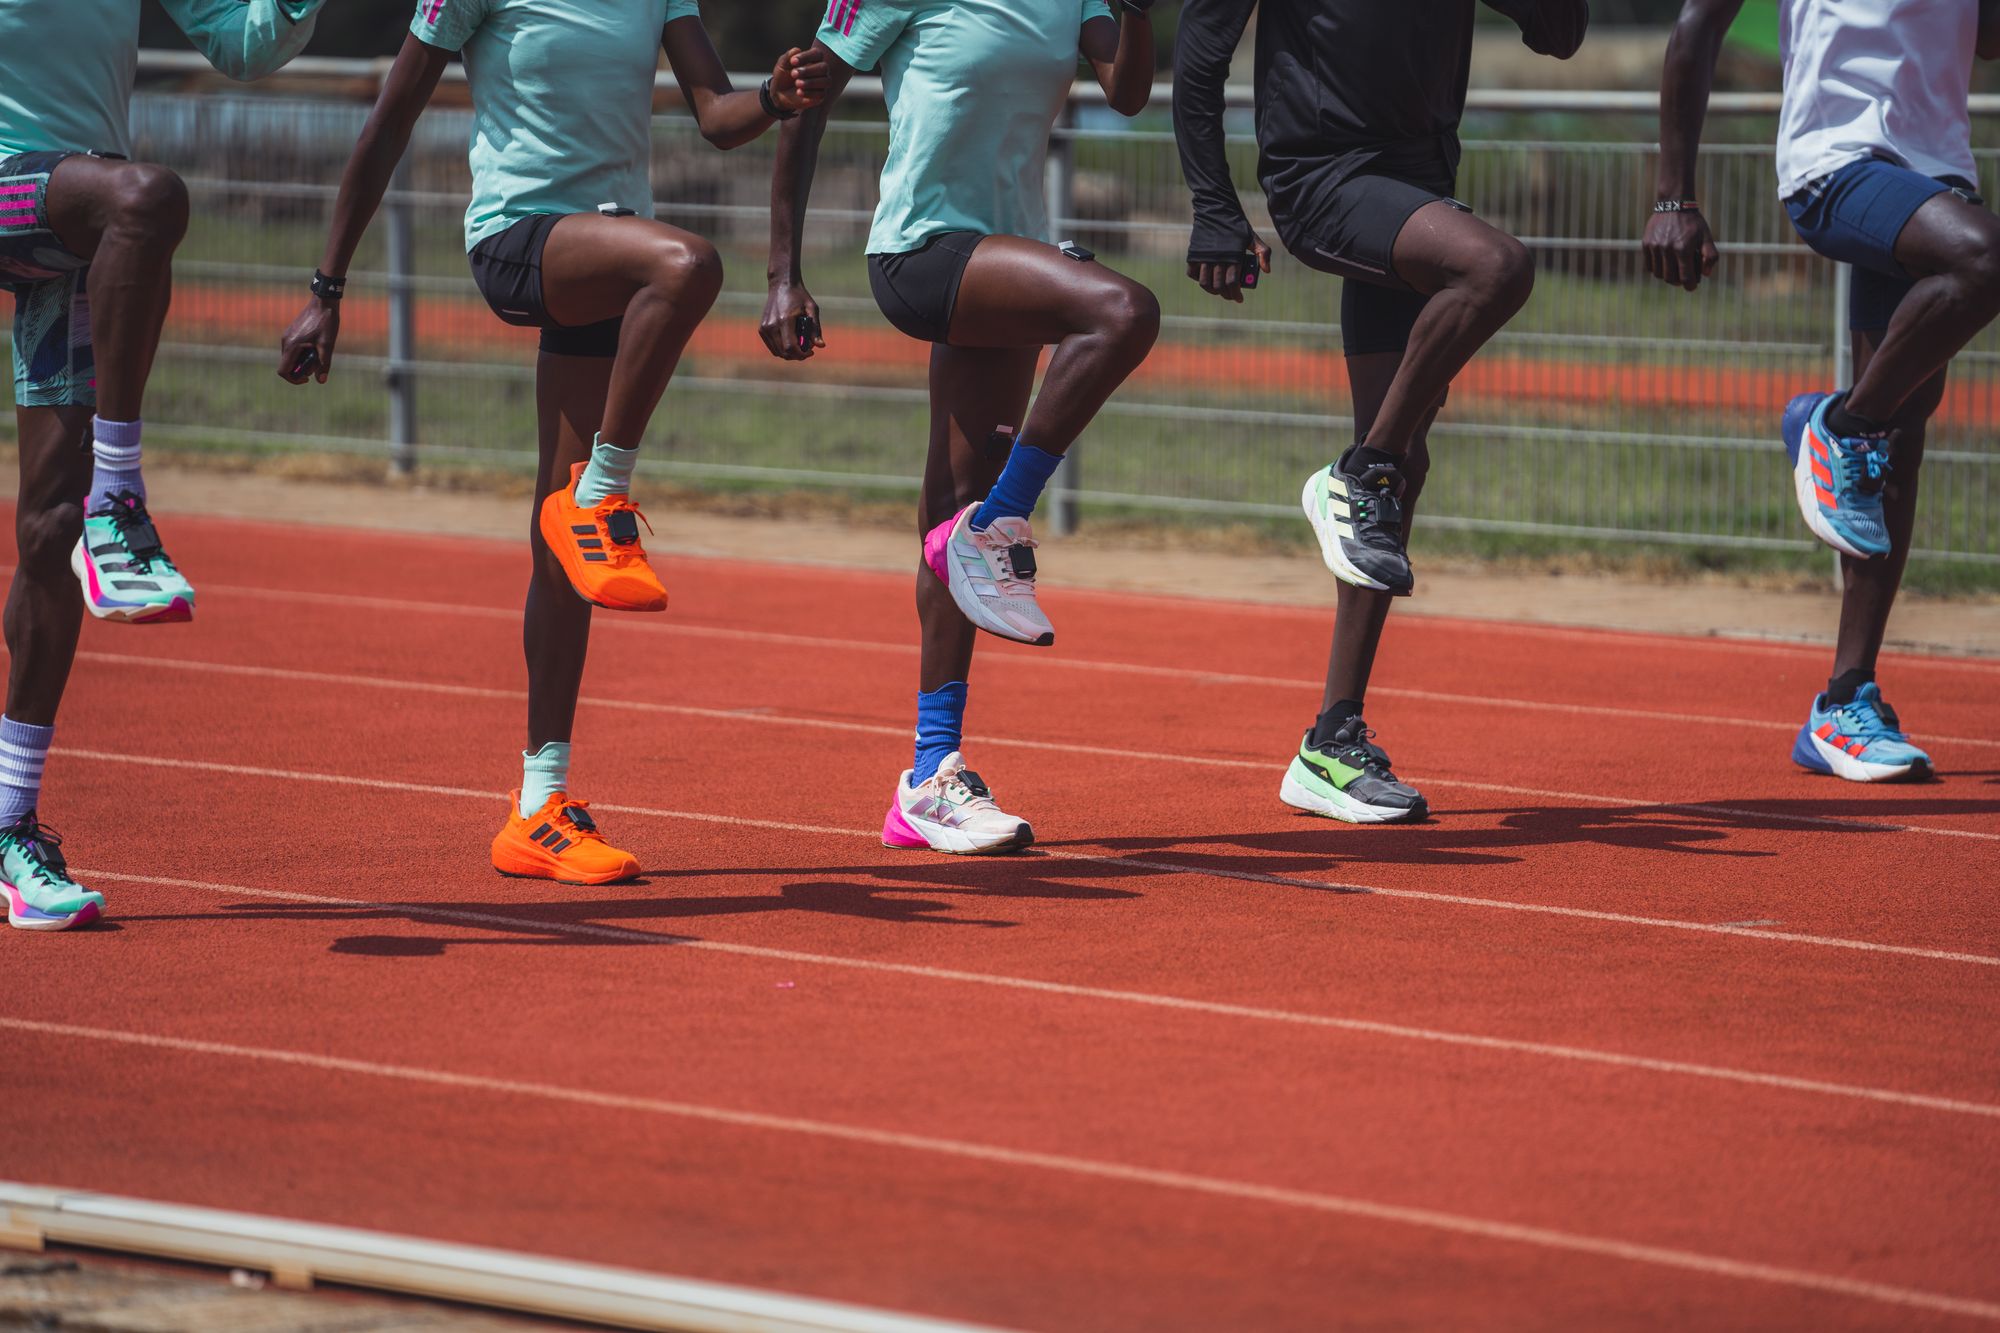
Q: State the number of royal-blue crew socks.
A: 2